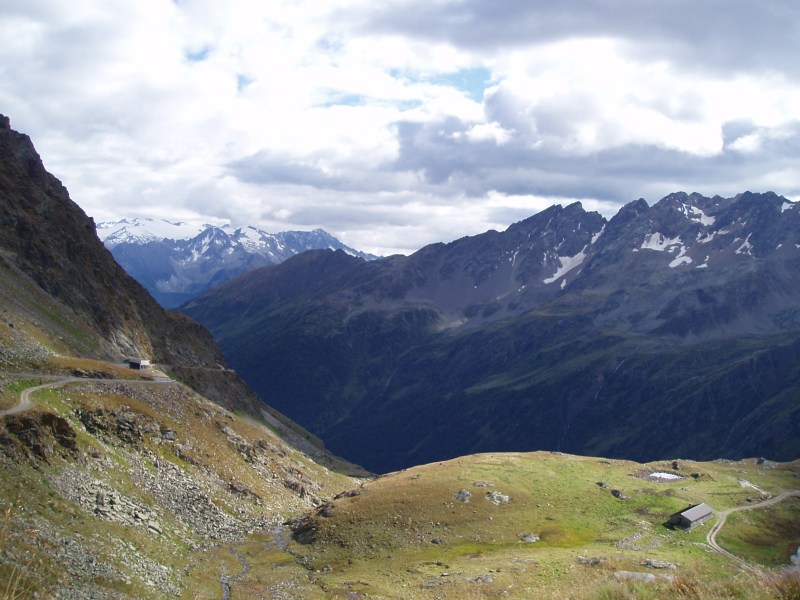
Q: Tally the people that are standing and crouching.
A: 0